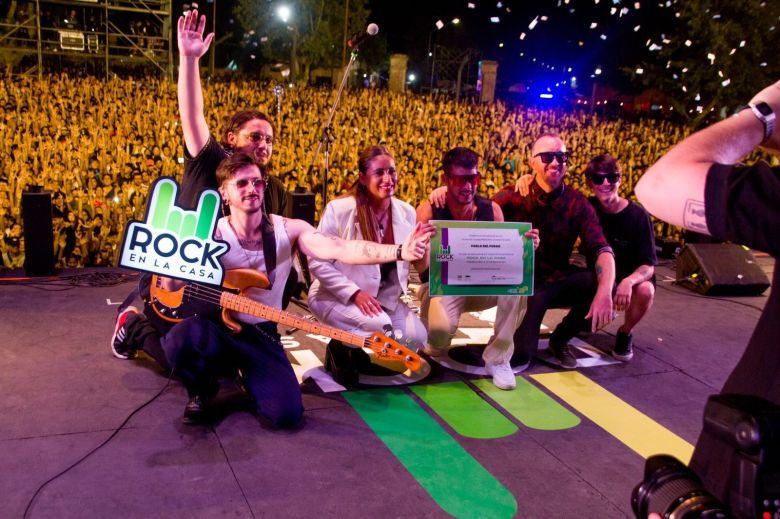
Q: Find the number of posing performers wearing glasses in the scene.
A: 5